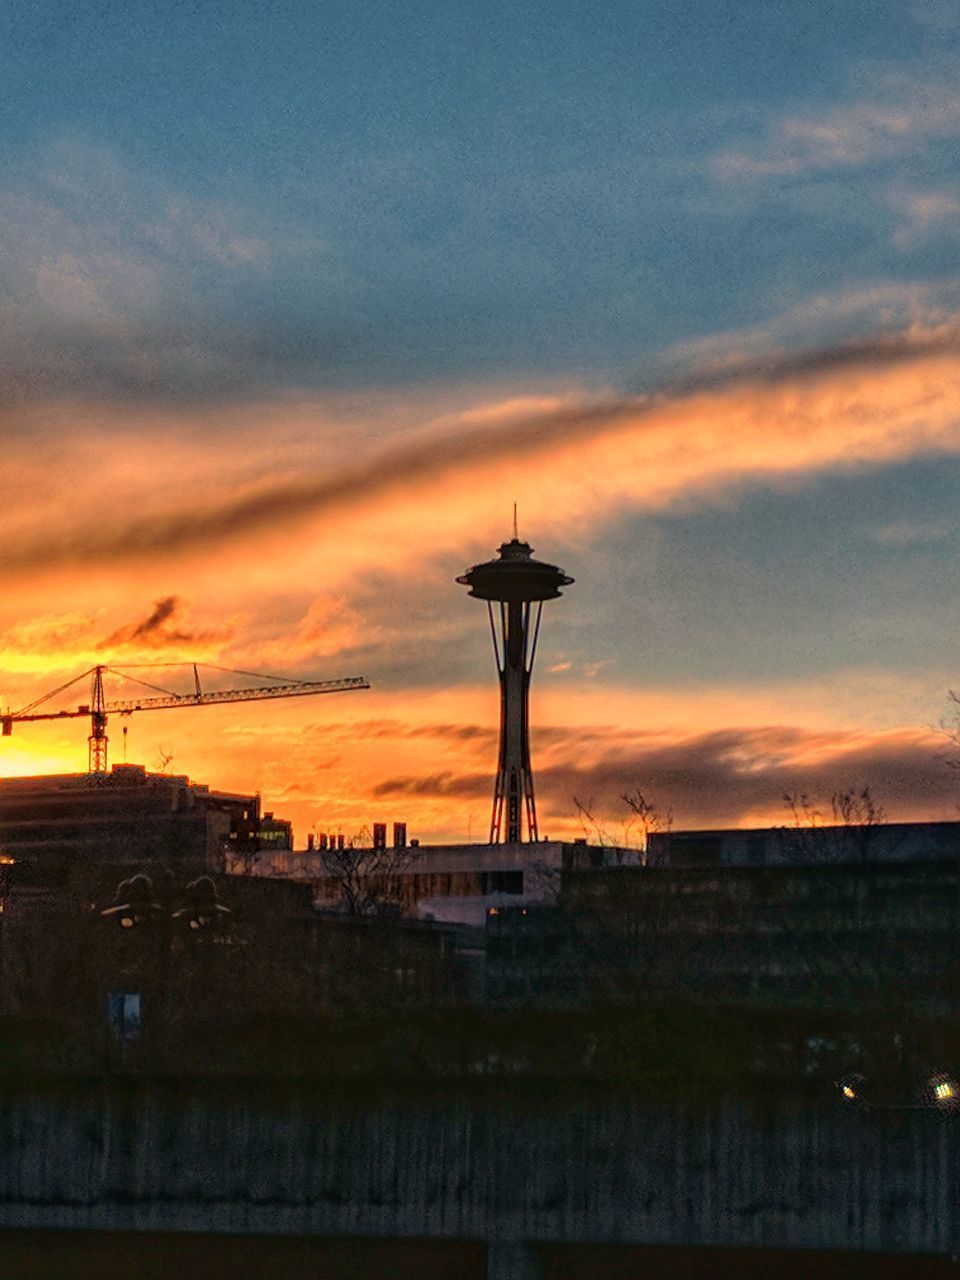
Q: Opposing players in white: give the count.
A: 0